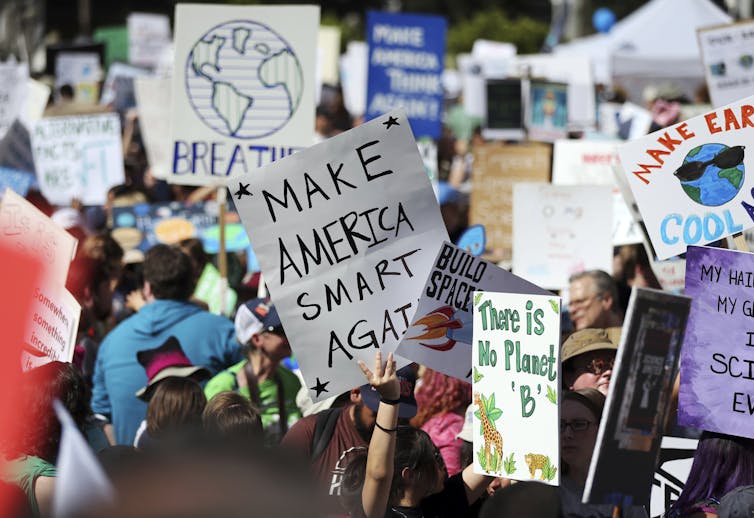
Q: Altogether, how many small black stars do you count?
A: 3